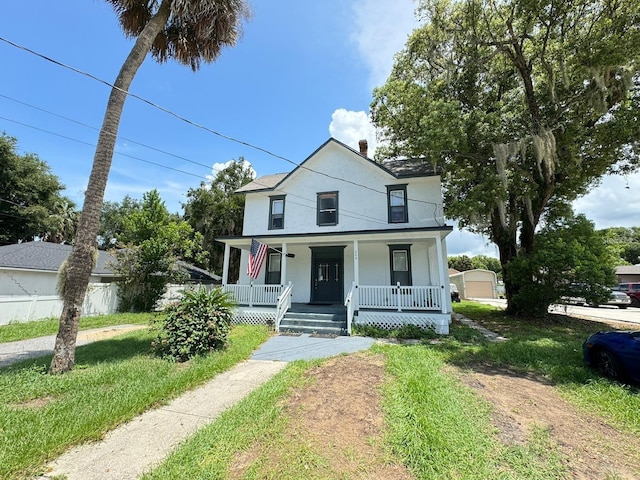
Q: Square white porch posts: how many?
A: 4